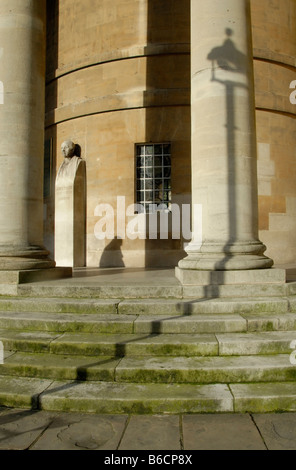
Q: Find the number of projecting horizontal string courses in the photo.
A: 2